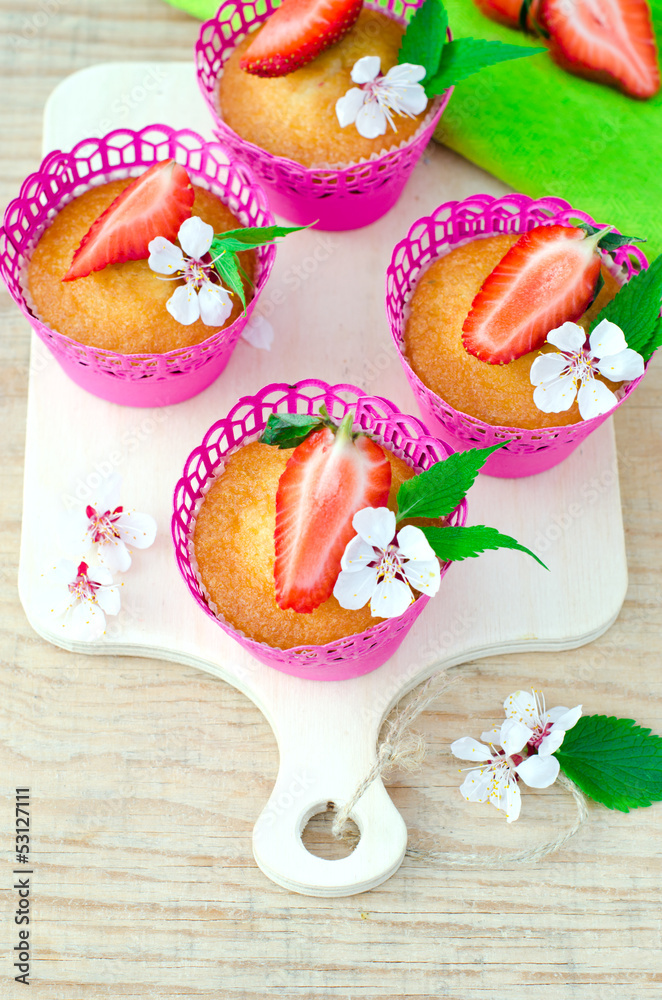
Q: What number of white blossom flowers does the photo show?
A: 8